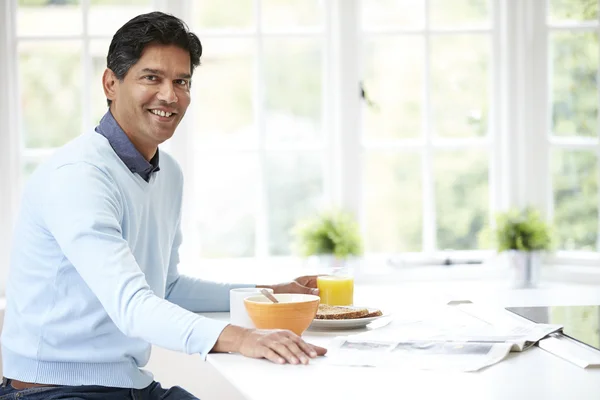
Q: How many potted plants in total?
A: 2